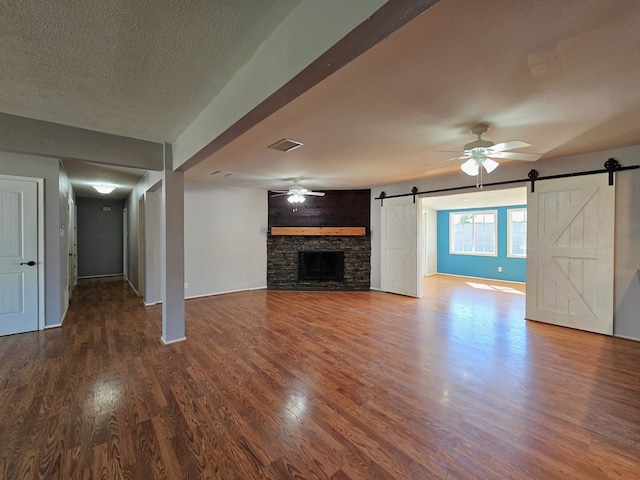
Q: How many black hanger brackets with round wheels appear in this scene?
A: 4